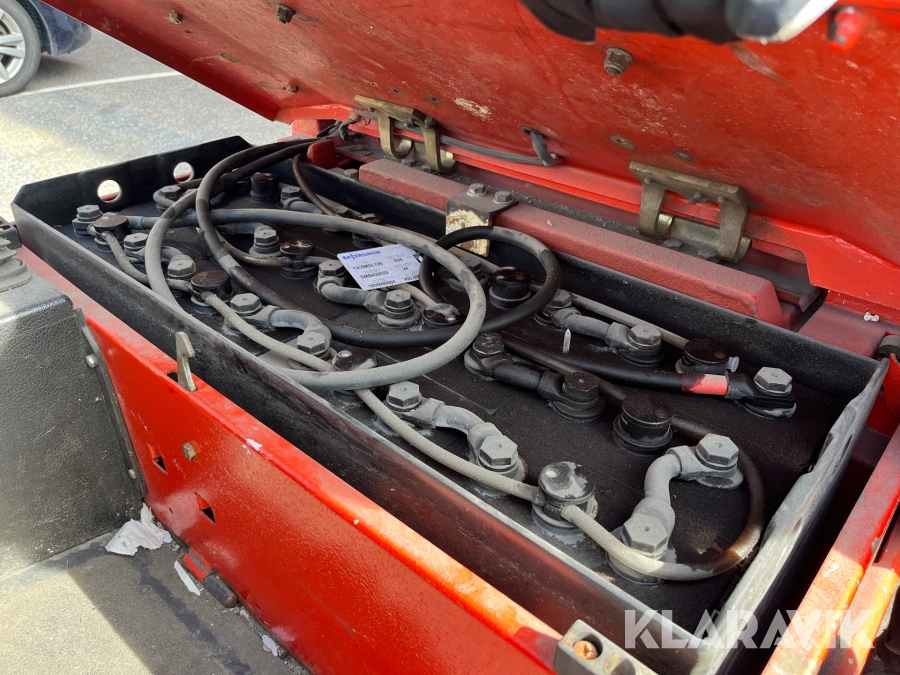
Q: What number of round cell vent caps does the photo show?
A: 11